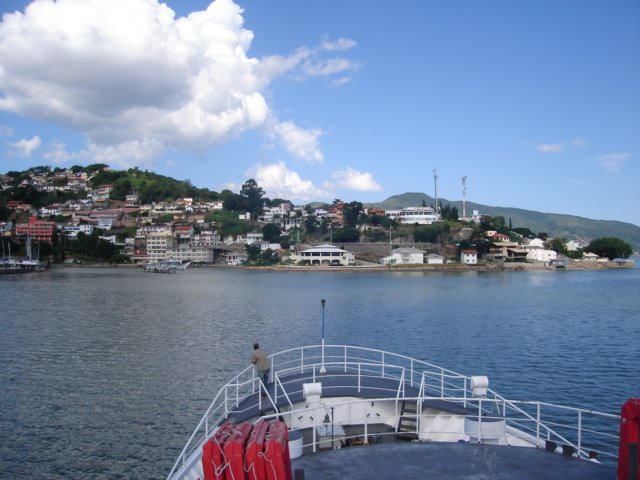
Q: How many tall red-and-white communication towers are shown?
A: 2